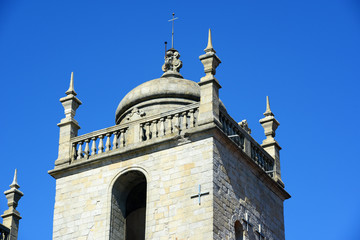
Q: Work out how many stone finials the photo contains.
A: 4